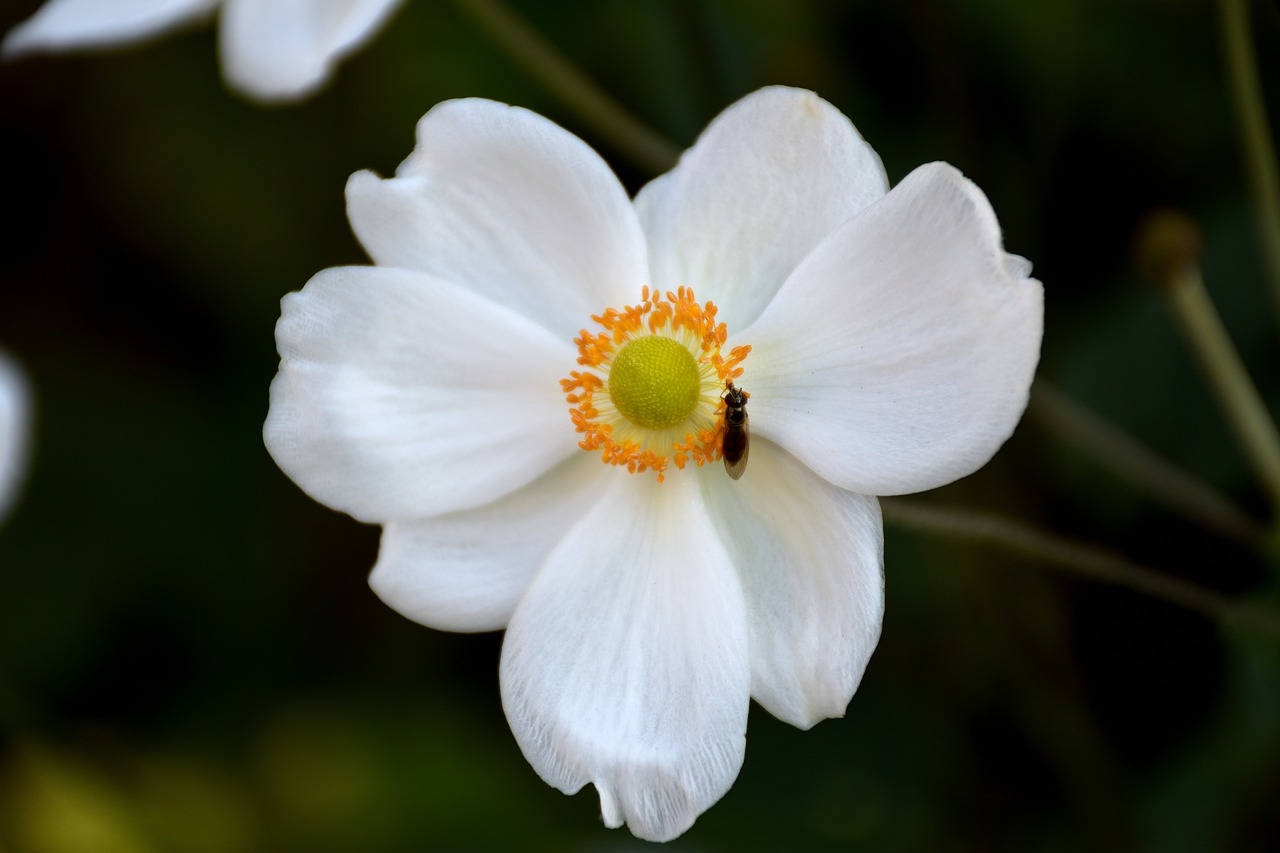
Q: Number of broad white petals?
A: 7